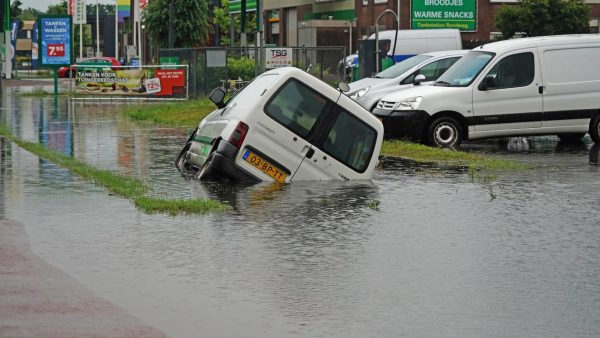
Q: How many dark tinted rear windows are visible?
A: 2